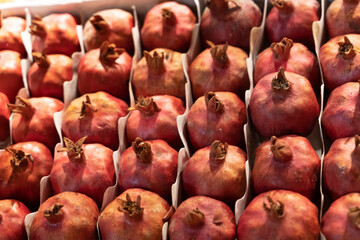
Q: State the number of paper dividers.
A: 6